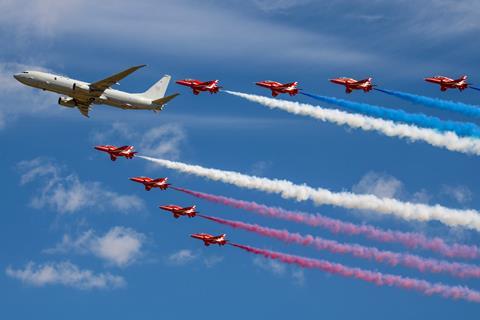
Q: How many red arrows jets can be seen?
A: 8